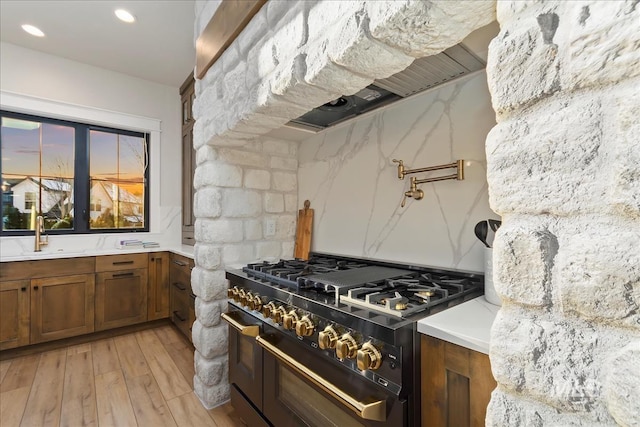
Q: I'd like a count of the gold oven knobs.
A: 11